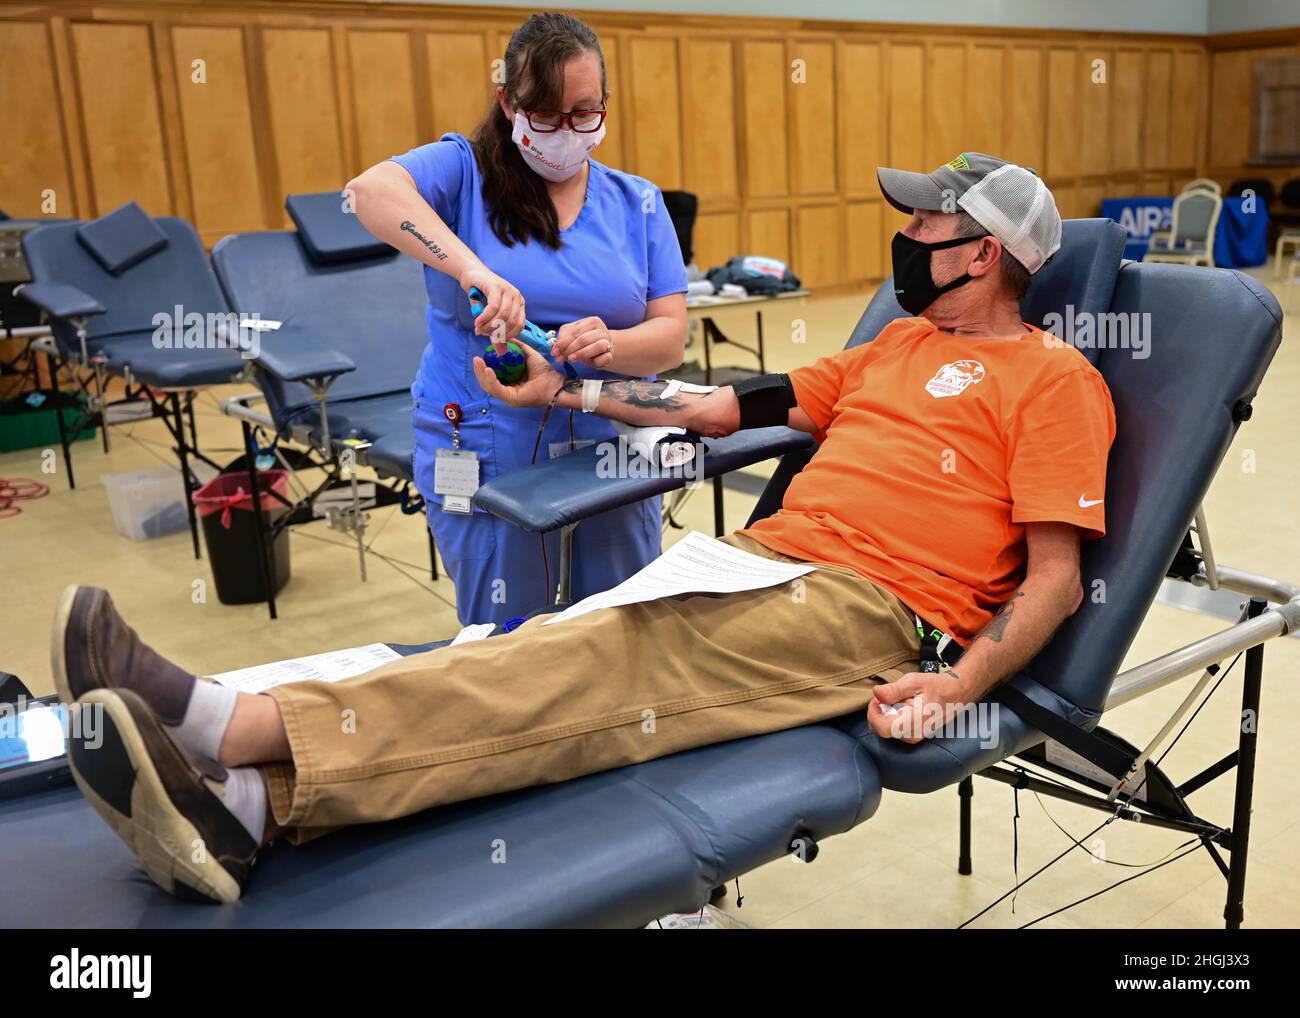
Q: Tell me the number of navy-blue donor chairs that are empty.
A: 2